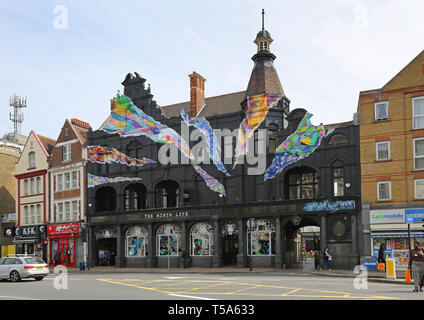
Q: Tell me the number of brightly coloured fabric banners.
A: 6